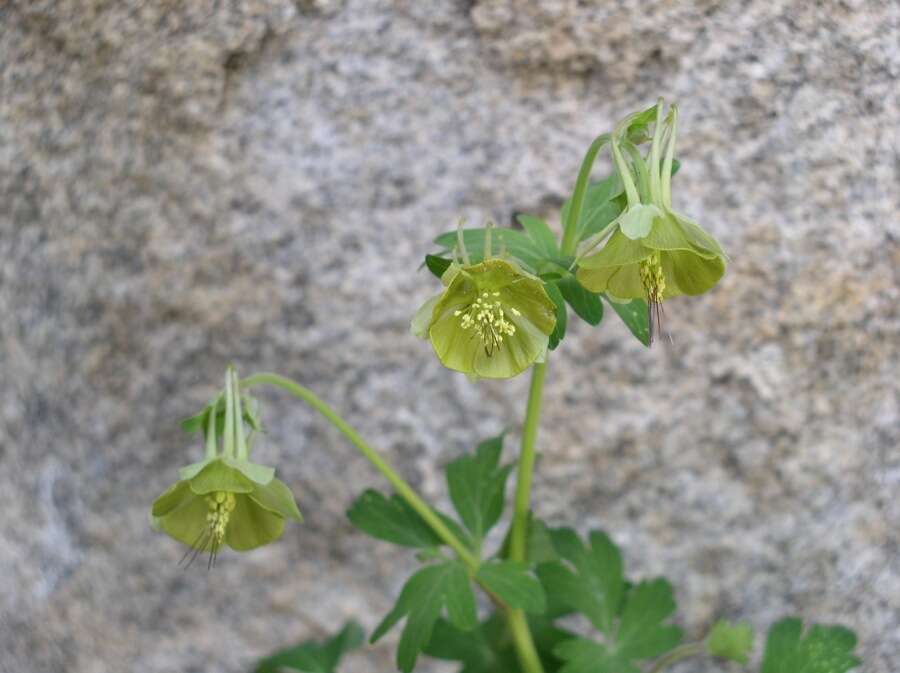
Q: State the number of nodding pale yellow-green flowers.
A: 3